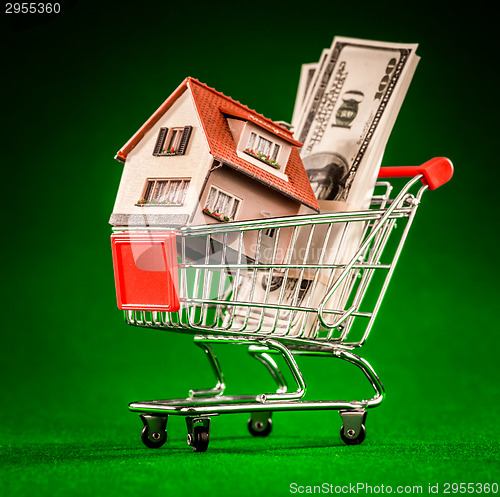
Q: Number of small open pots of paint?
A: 0